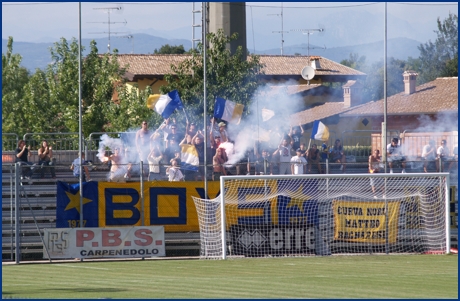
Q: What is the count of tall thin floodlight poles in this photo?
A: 3